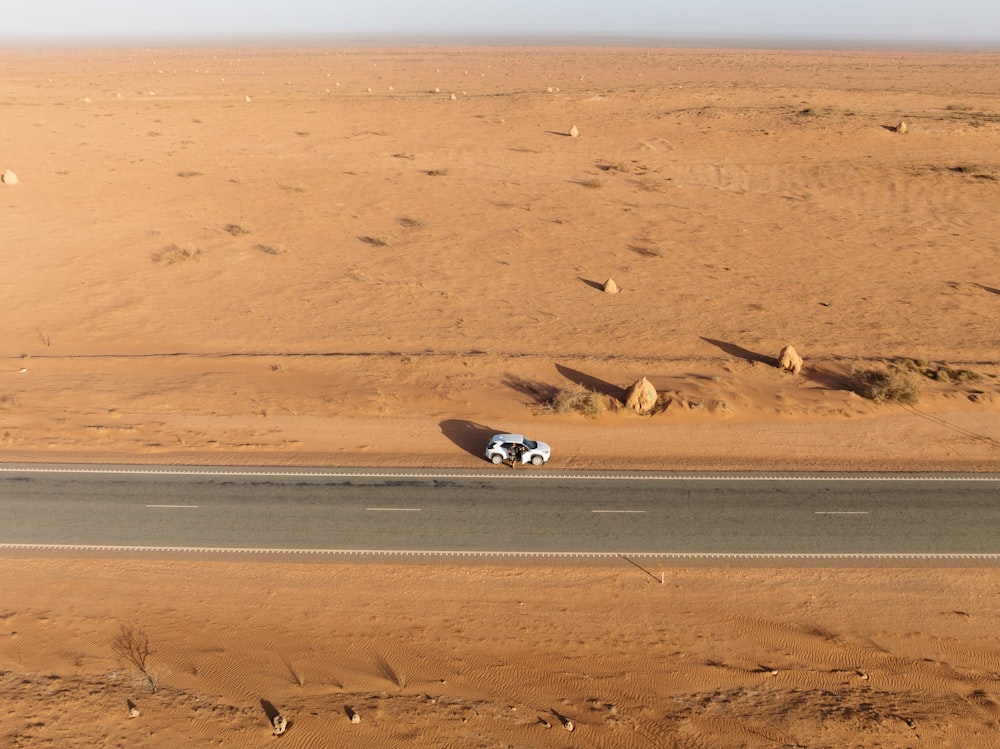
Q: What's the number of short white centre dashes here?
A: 4